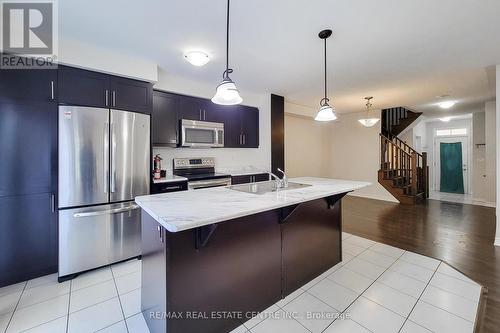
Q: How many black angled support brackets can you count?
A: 3